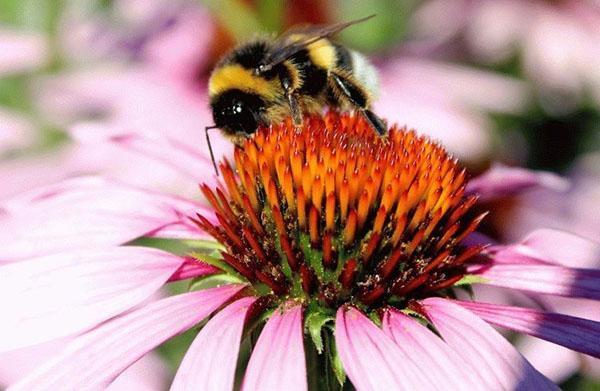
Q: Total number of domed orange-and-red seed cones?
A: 1